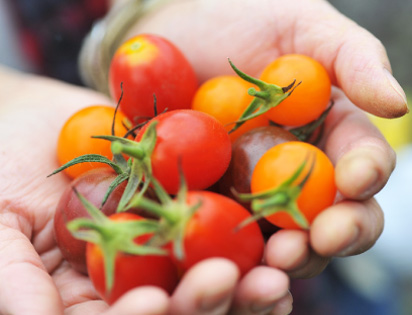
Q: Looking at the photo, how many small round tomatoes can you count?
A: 10